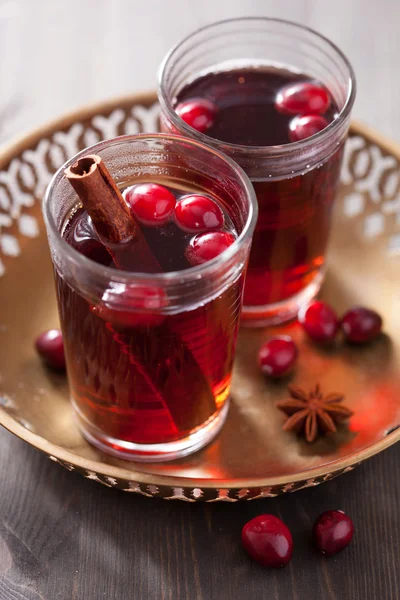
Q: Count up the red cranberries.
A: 13